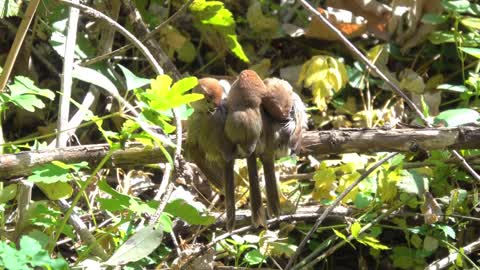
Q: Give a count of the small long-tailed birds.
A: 3